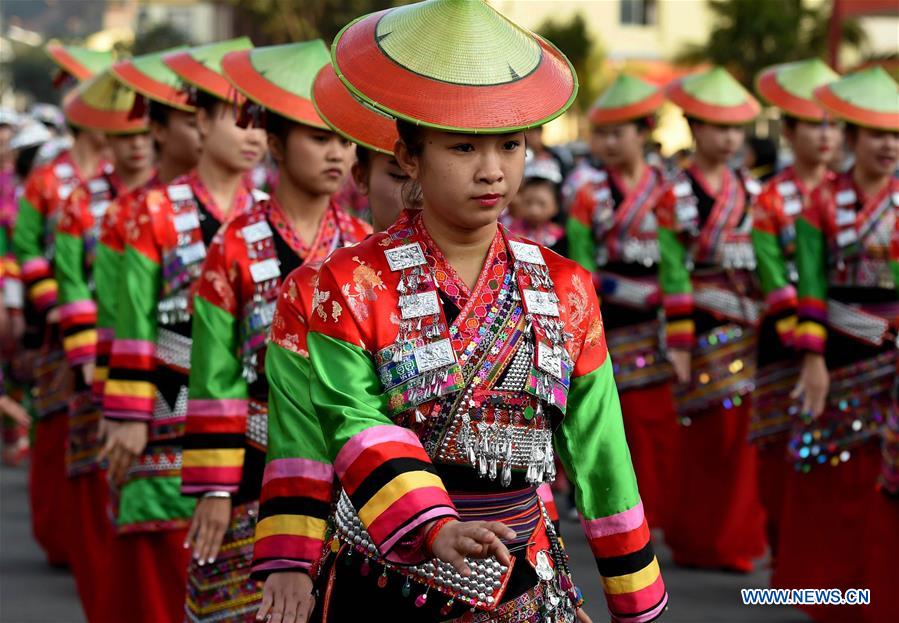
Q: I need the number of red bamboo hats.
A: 11